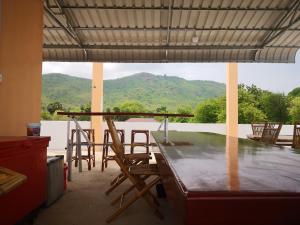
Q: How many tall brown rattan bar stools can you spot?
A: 3